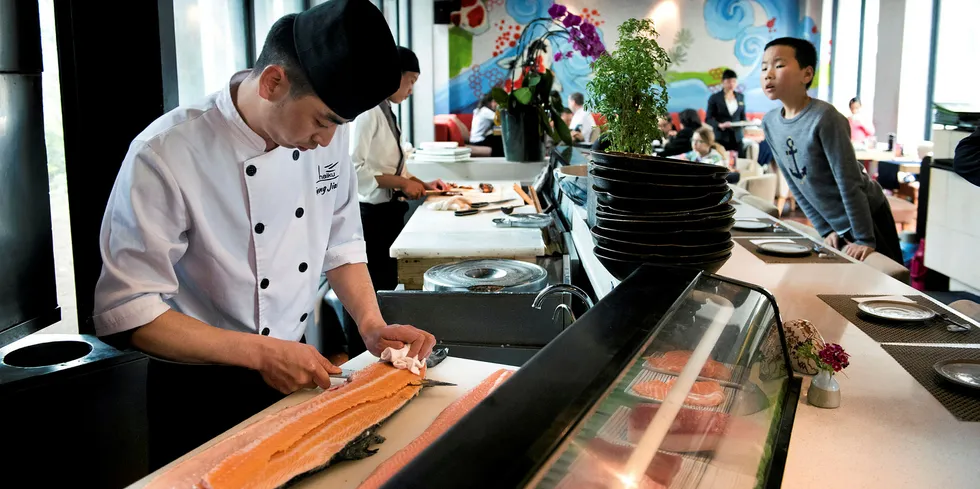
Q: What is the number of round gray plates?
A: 4